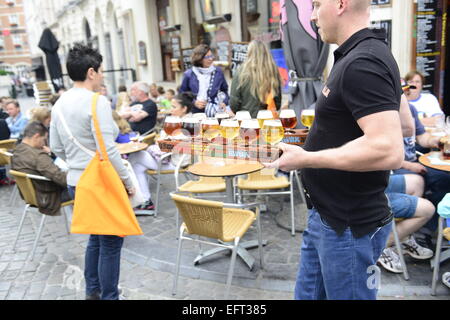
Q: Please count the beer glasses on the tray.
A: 12